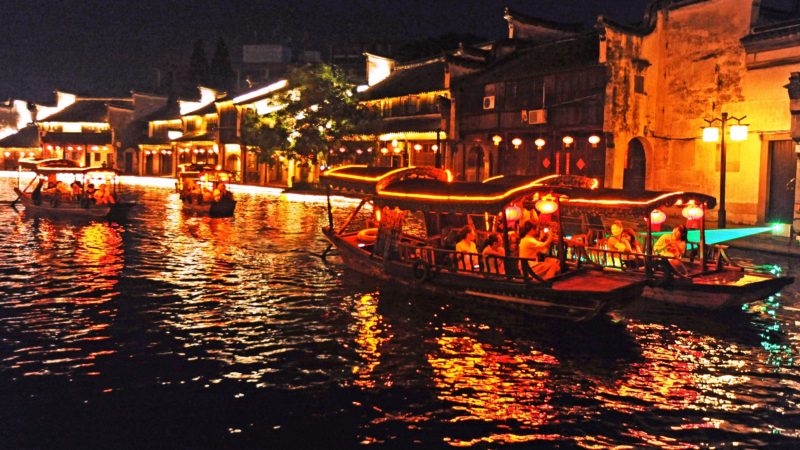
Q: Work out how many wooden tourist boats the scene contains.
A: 4